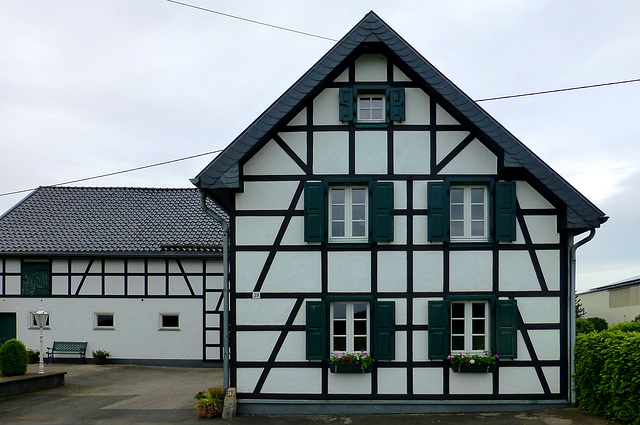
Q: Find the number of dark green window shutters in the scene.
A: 10